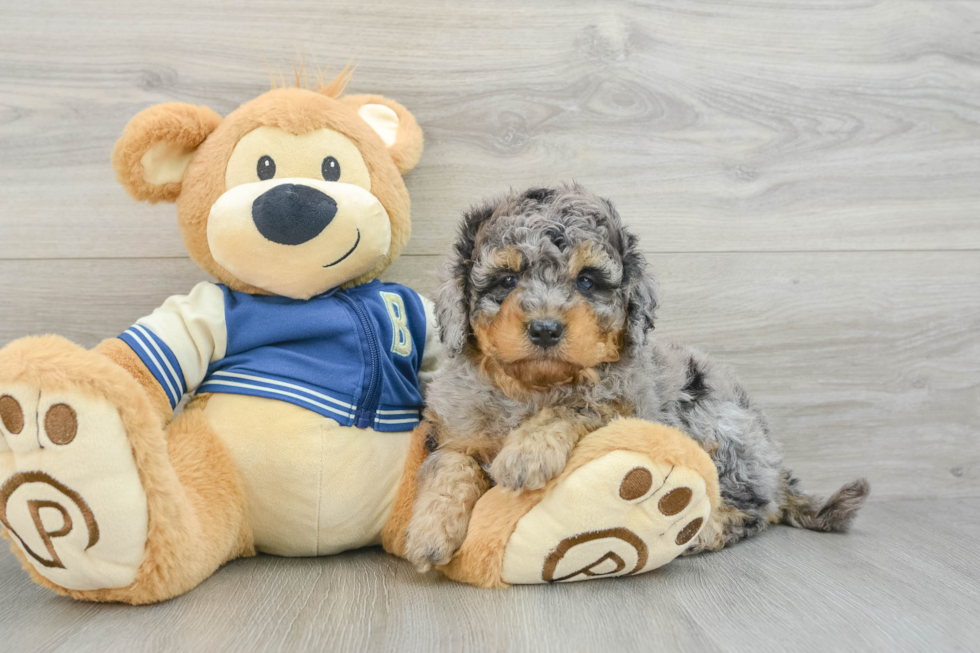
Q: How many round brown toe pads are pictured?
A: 5